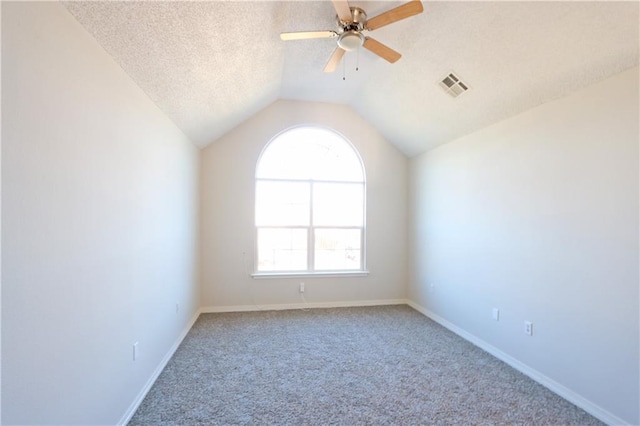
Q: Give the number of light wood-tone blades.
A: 5